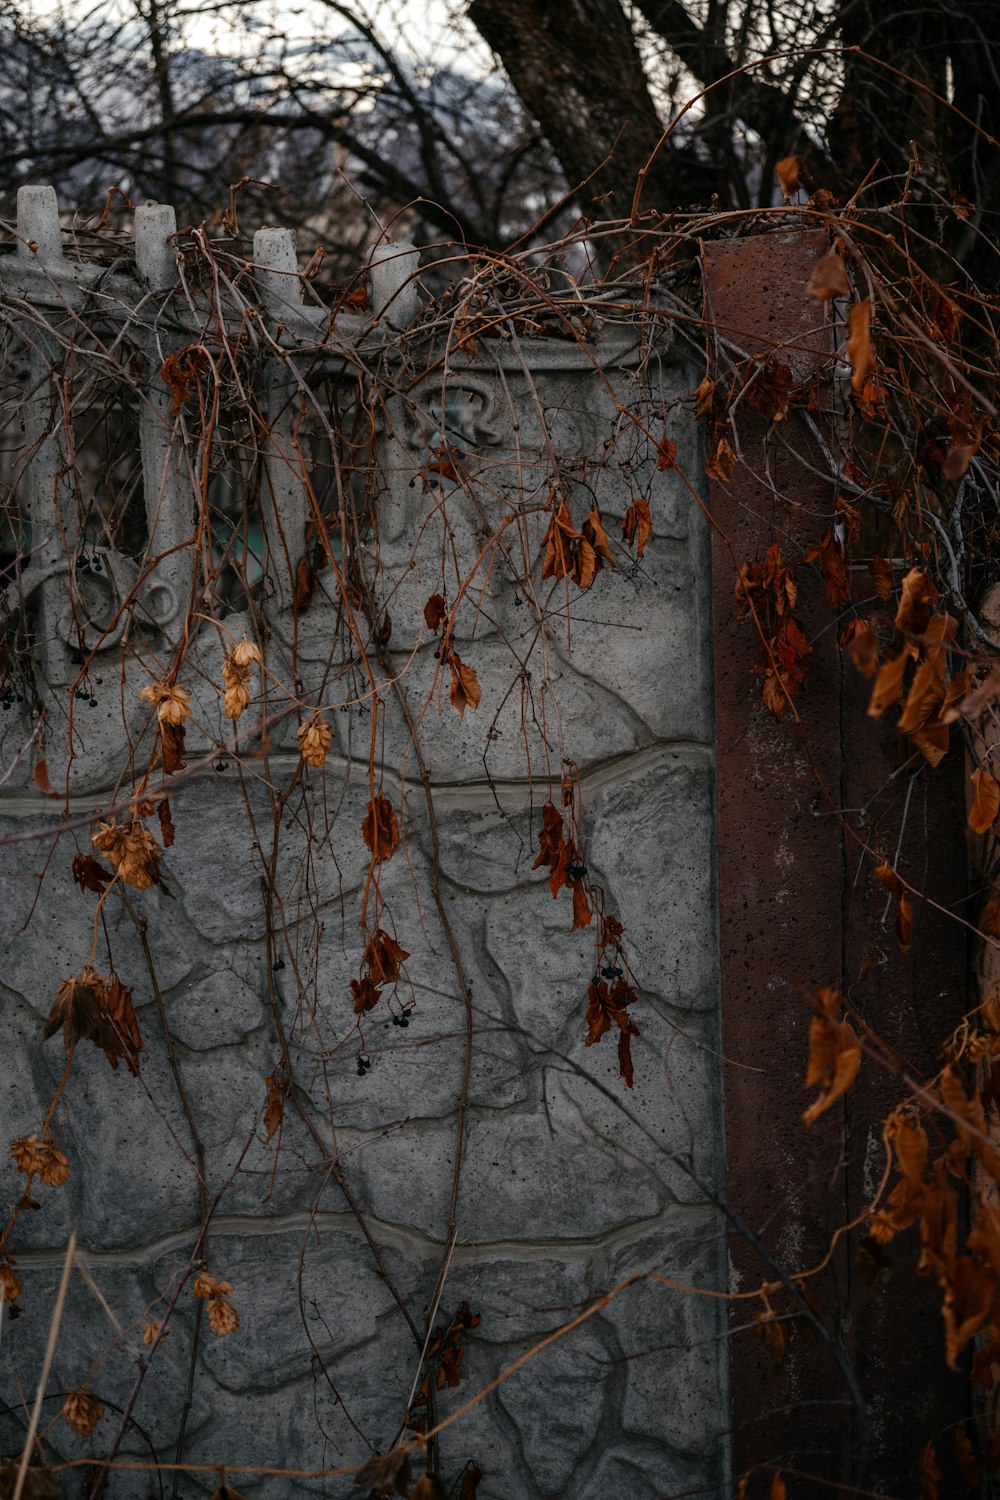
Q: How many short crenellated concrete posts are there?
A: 4